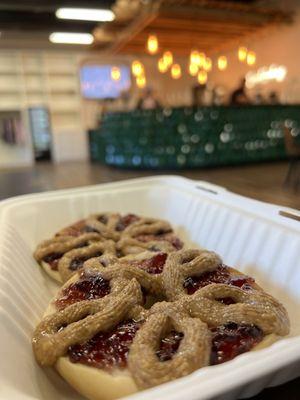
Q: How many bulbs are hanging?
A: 15